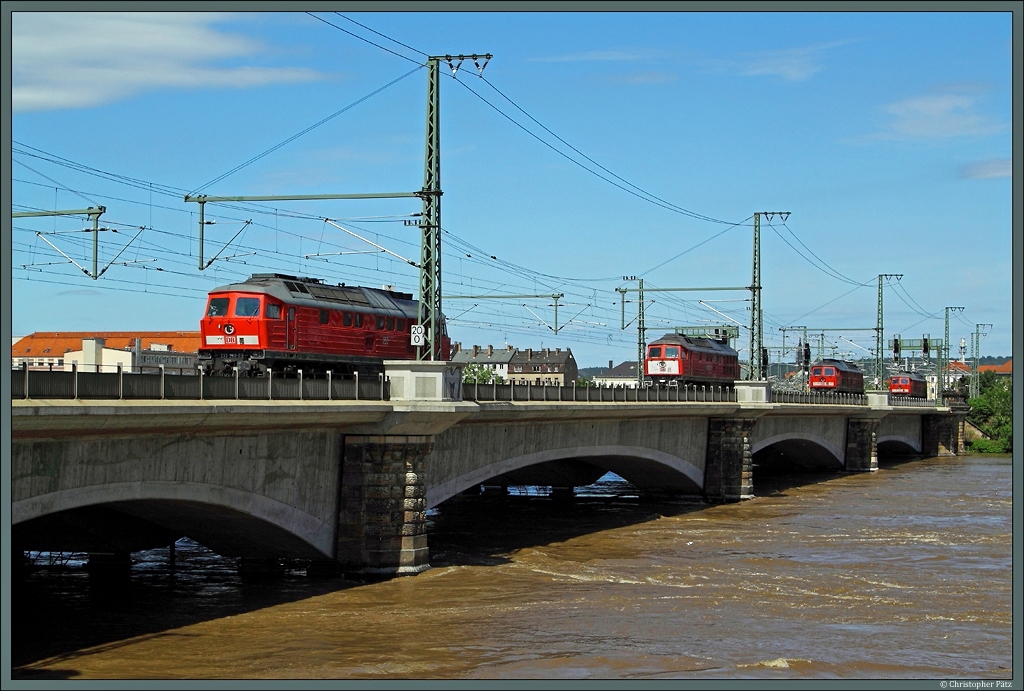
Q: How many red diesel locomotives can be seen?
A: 4